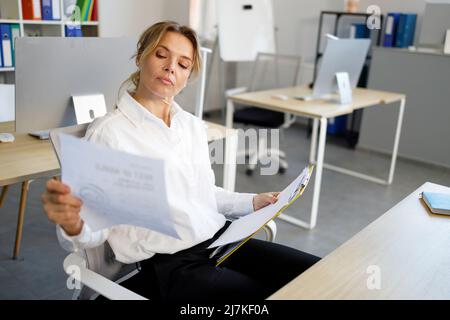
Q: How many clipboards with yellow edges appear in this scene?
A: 1